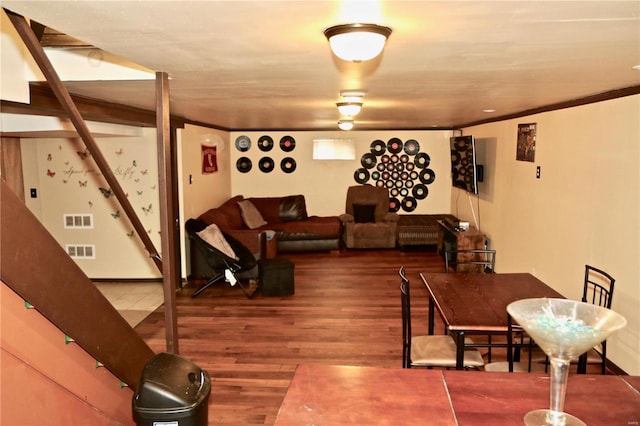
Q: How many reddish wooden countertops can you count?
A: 1